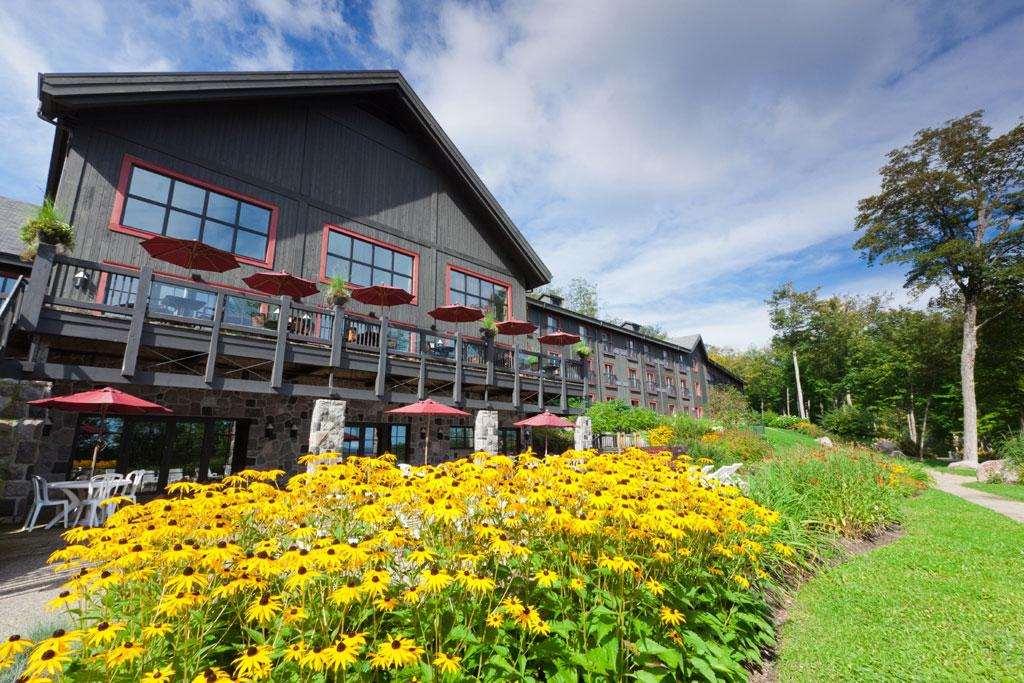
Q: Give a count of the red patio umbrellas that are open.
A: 9